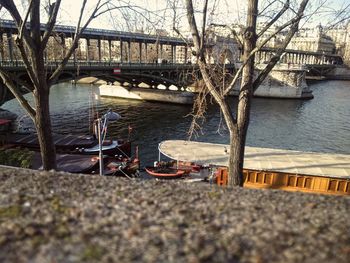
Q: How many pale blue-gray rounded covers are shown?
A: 1